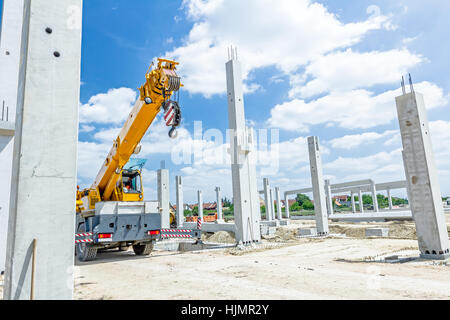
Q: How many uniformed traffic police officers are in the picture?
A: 0